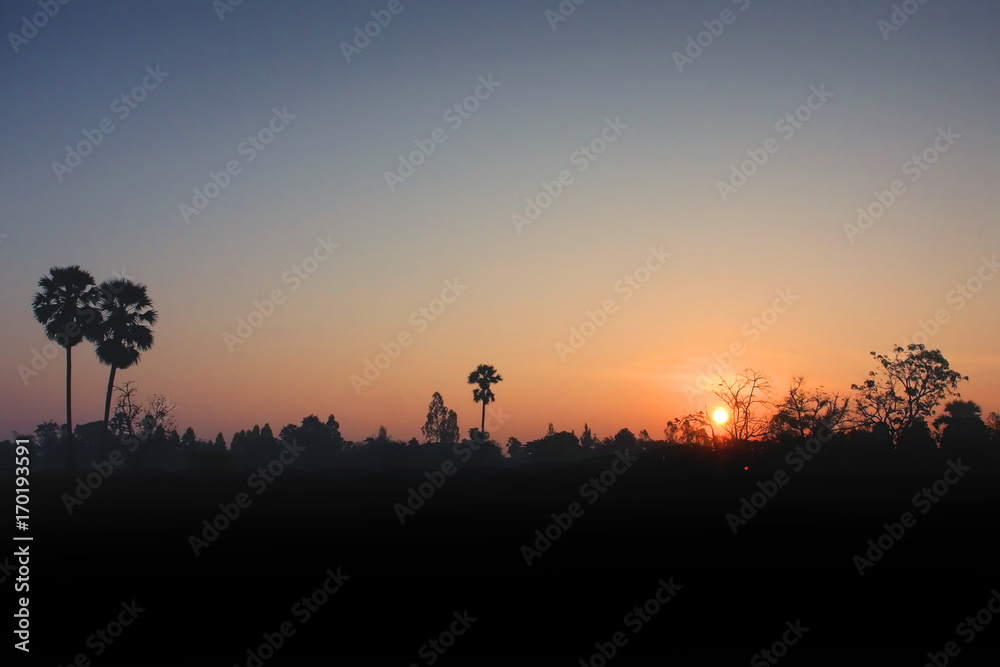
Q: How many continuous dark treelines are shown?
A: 1